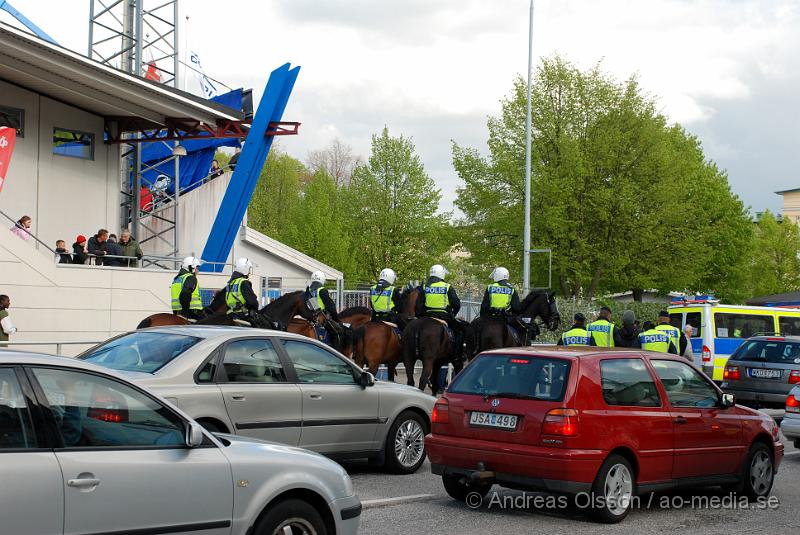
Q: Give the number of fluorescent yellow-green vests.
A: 10